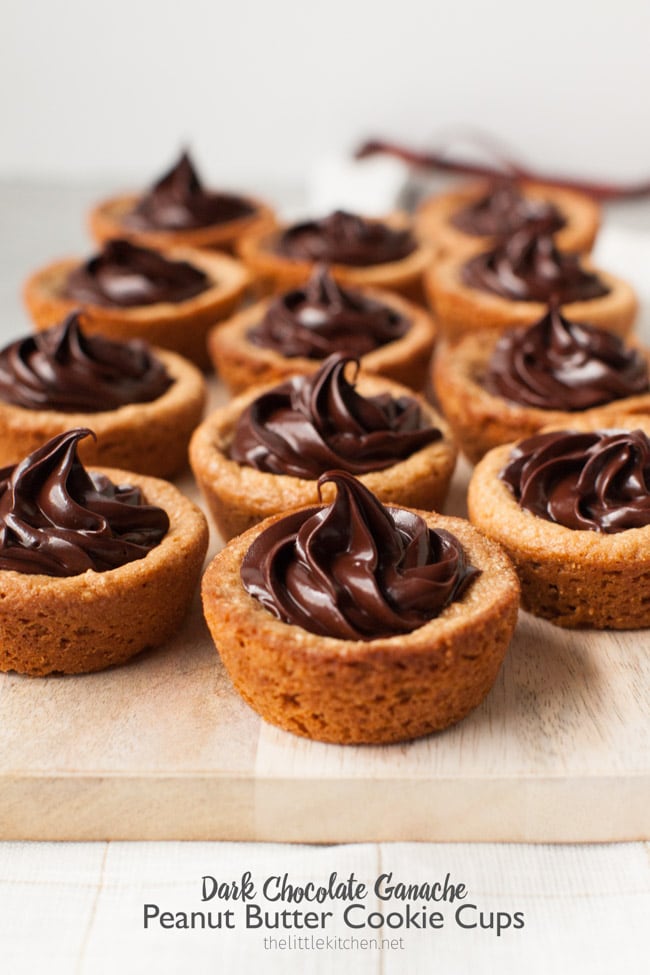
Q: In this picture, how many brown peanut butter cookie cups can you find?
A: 12